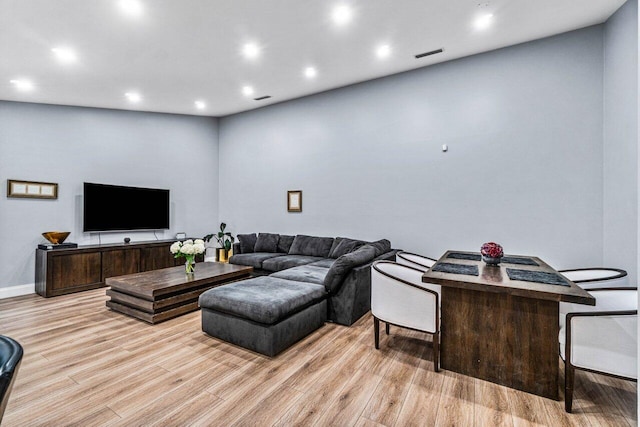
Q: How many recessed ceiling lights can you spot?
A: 11